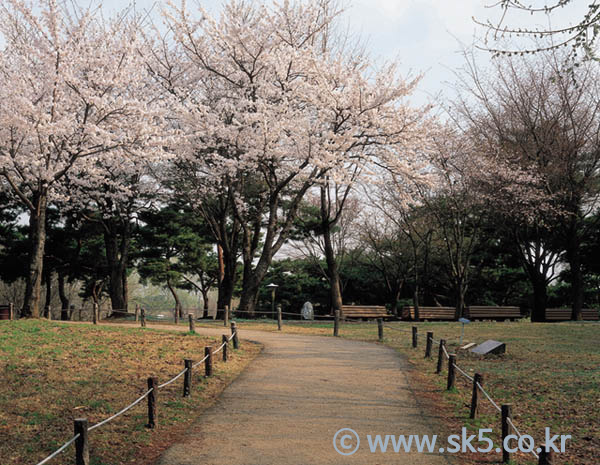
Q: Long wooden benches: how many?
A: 4